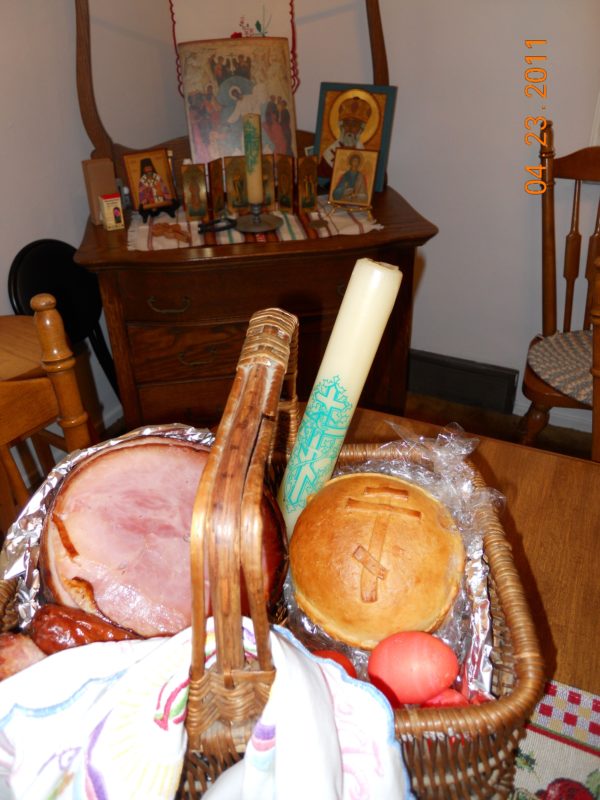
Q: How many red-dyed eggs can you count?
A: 3